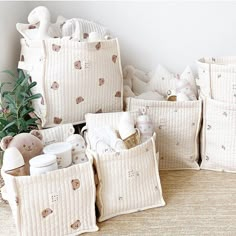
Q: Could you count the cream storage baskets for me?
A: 6